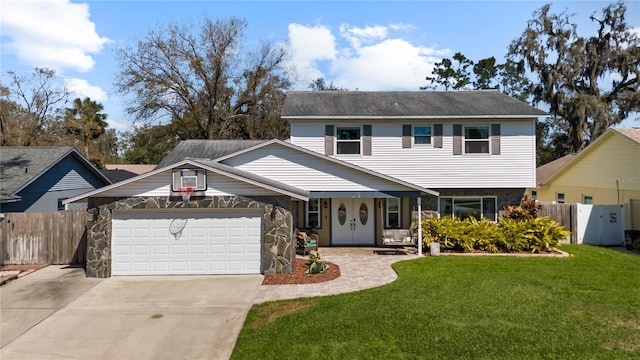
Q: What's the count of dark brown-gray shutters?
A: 6